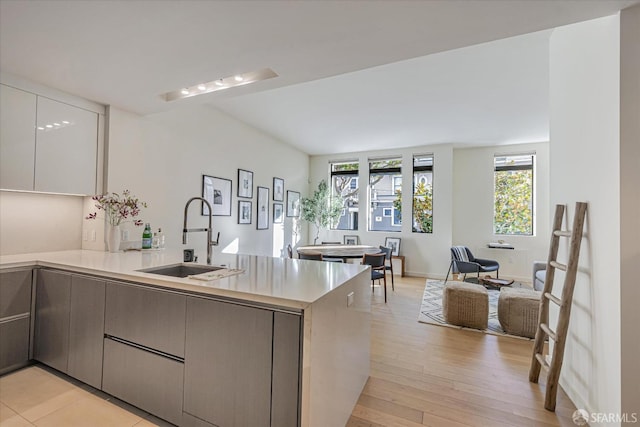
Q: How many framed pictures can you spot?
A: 9